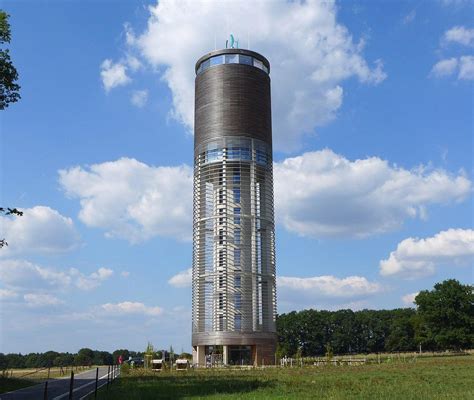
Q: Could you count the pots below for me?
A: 2